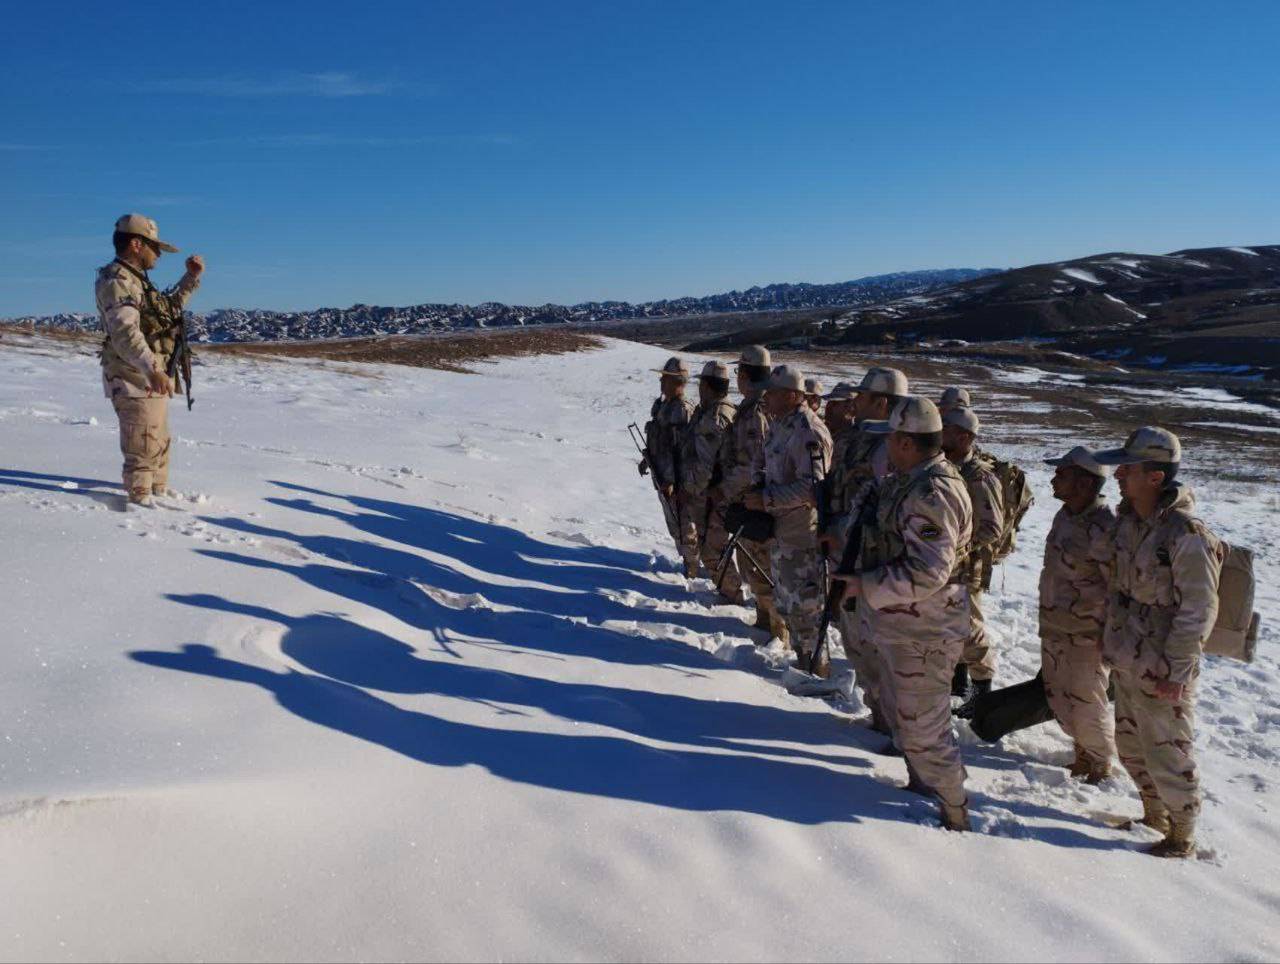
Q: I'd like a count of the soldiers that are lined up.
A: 12